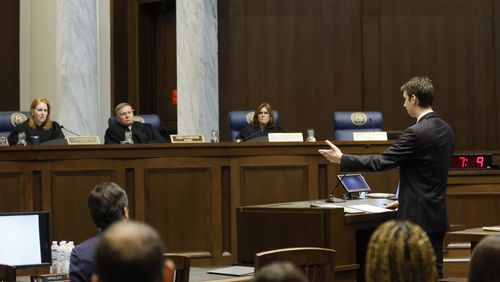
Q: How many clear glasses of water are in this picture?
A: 4